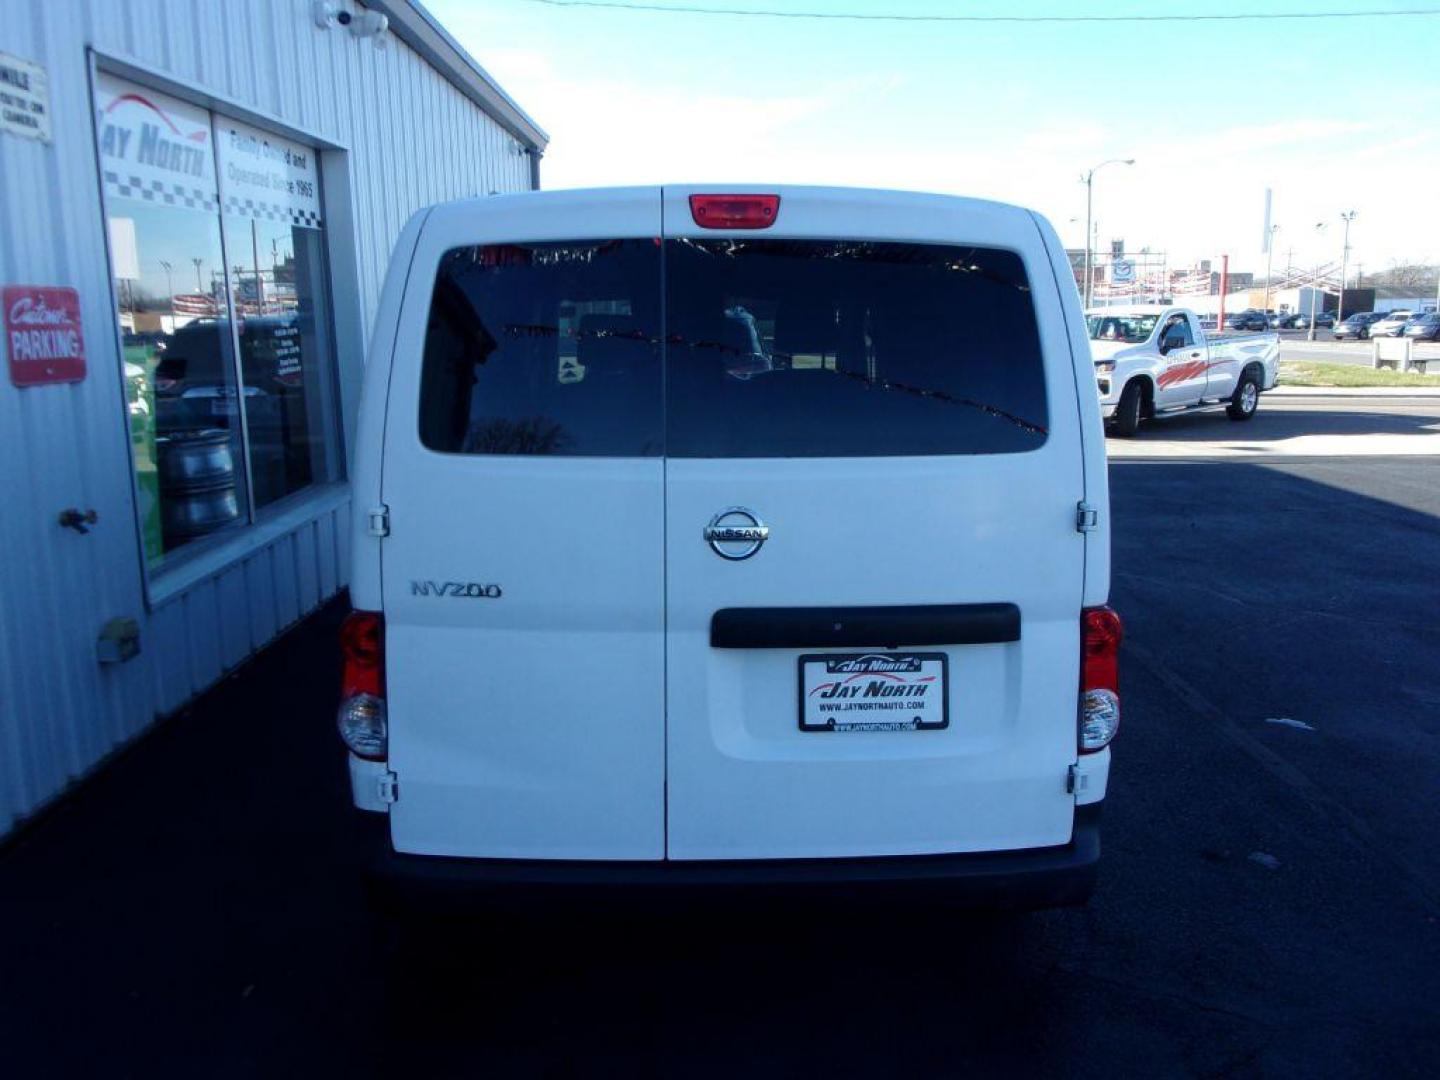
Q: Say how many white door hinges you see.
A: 4